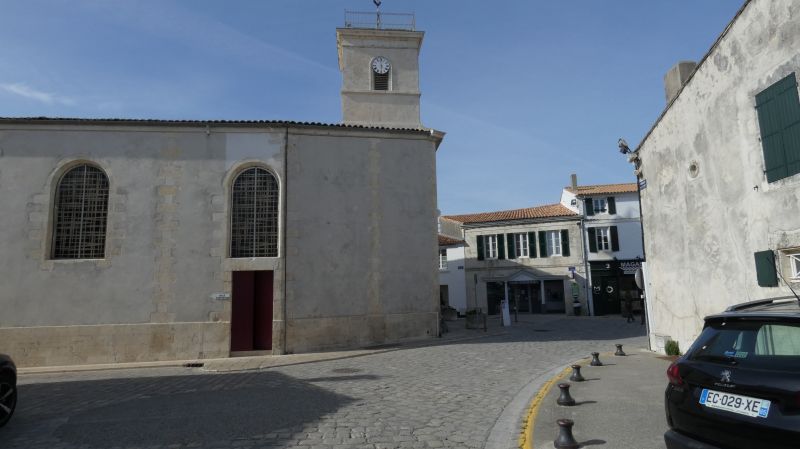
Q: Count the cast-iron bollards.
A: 5